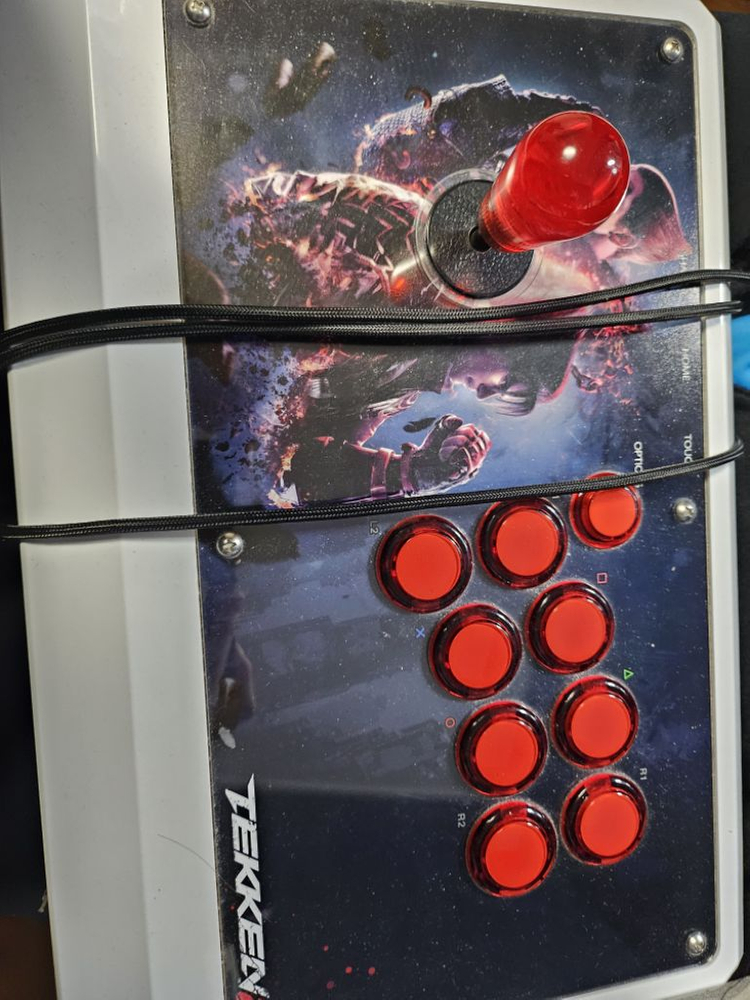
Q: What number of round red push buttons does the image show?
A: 9